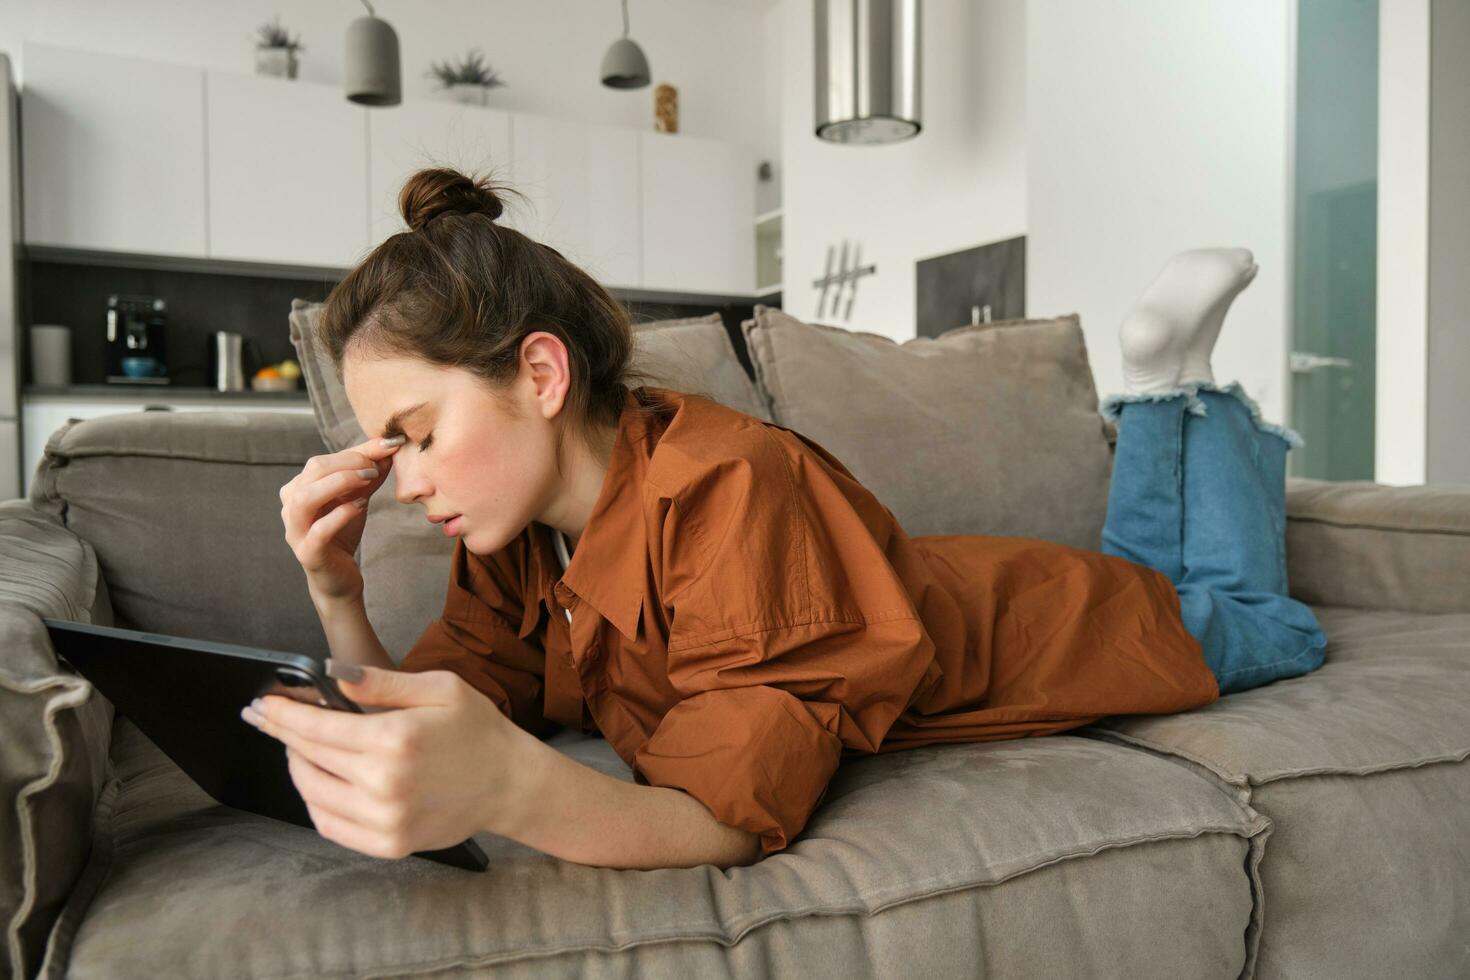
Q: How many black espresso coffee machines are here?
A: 1